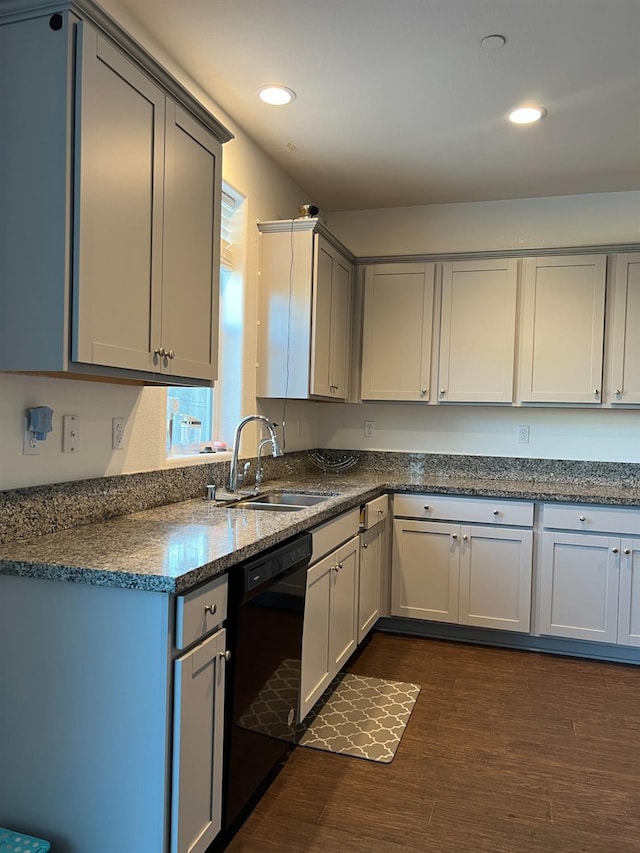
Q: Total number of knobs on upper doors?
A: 8